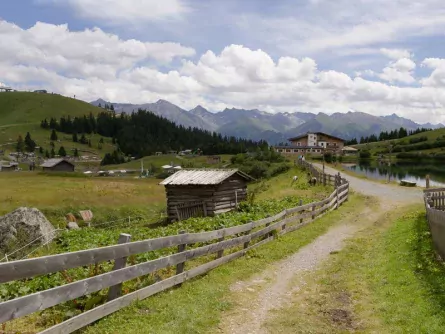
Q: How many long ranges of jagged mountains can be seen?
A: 1